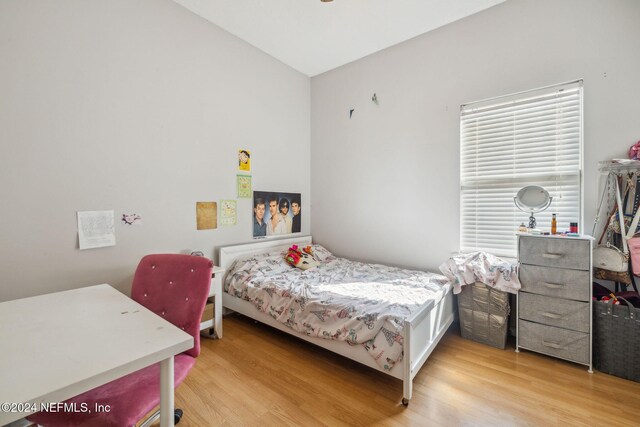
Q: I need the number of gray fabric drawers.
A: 4